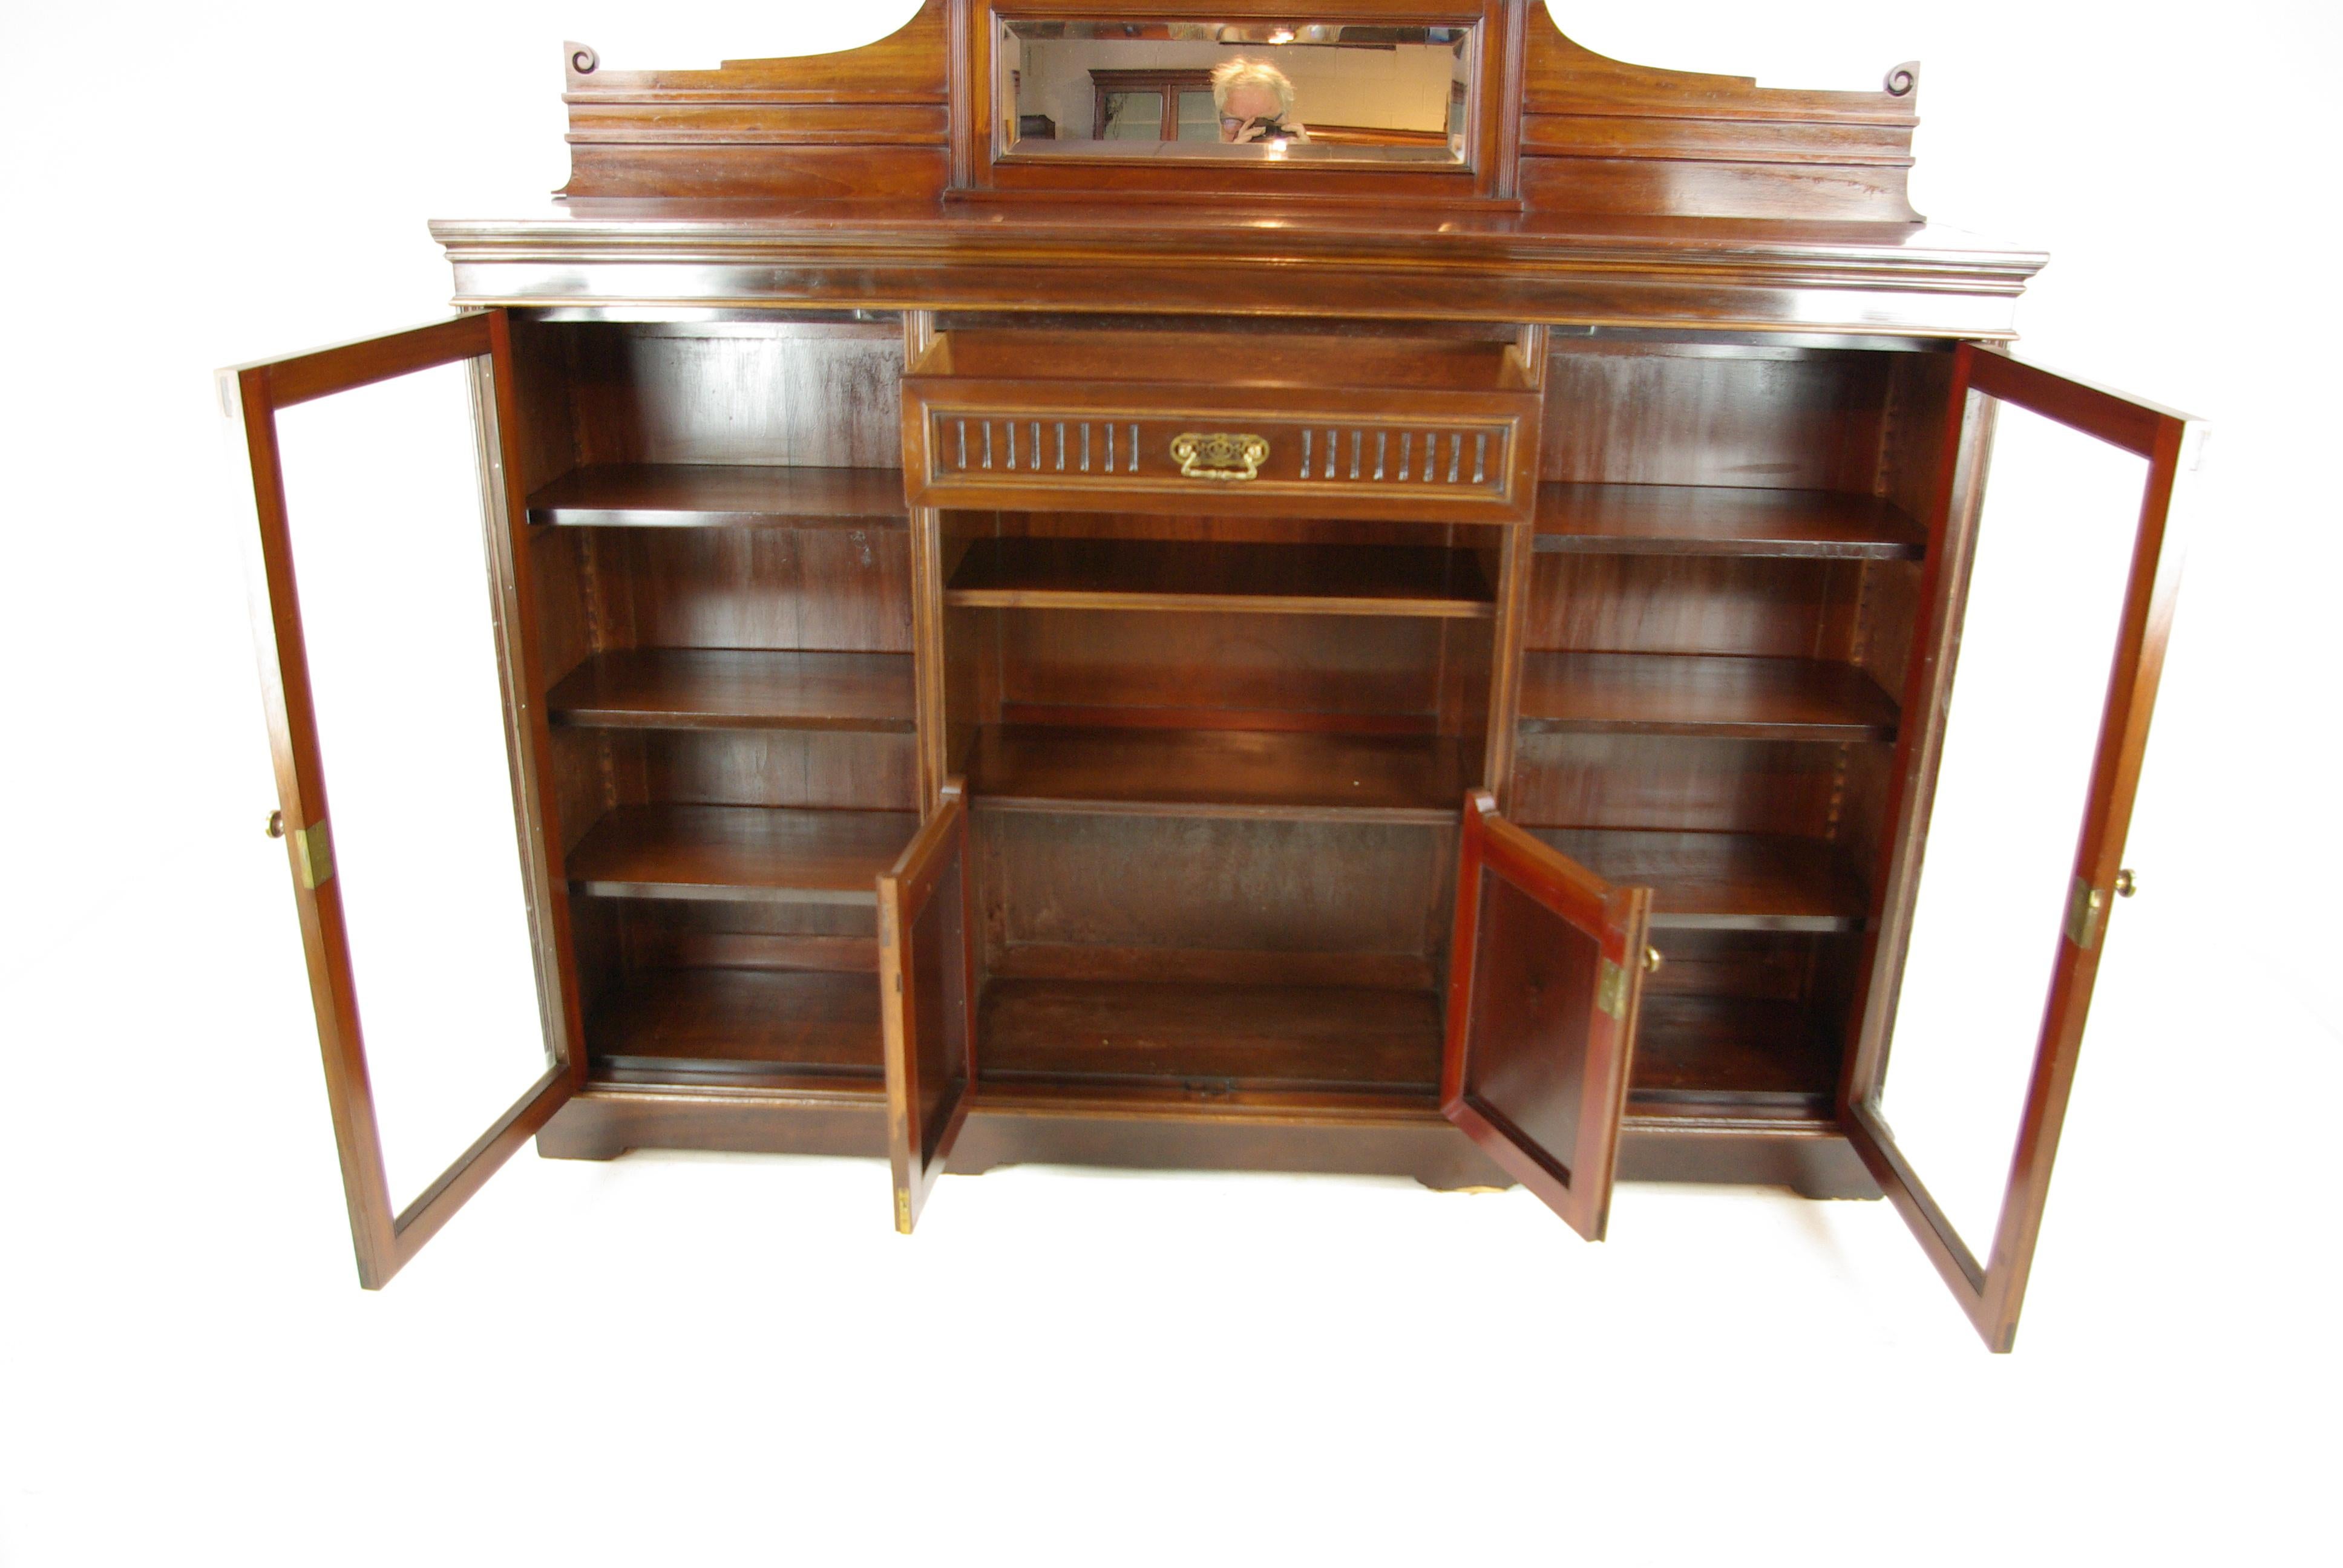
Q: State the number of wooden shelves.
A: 8